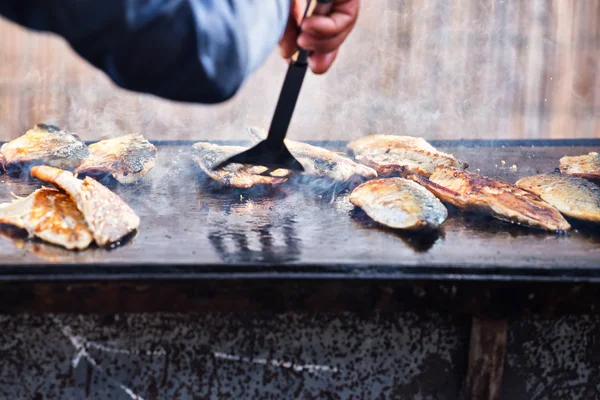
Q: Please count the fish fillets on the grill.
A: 11